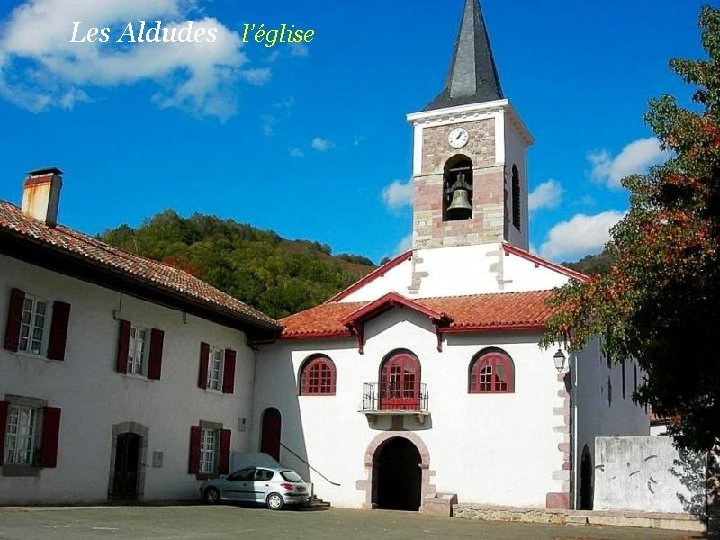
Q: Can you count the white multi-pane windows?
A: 5